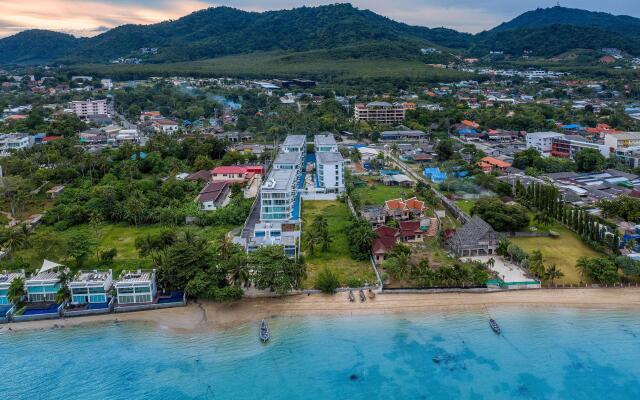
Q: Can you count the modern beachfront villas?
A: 4